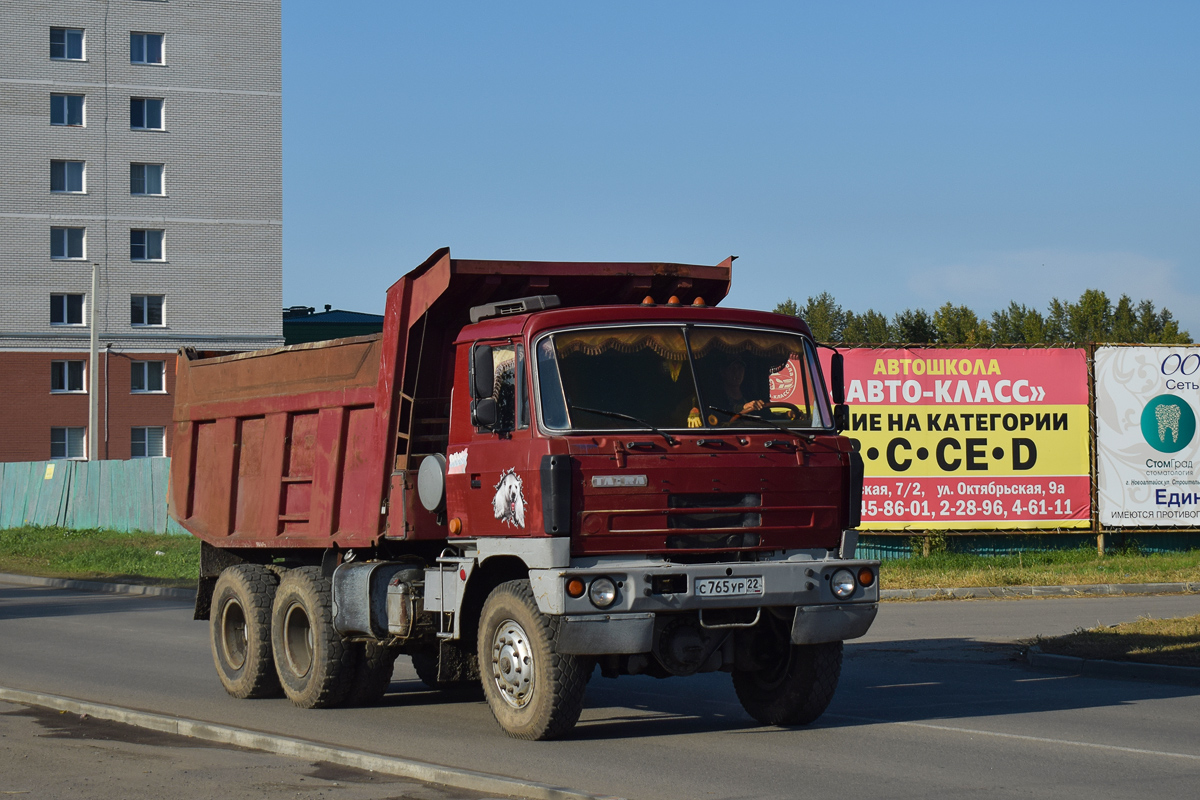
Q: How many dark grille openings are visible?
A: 3